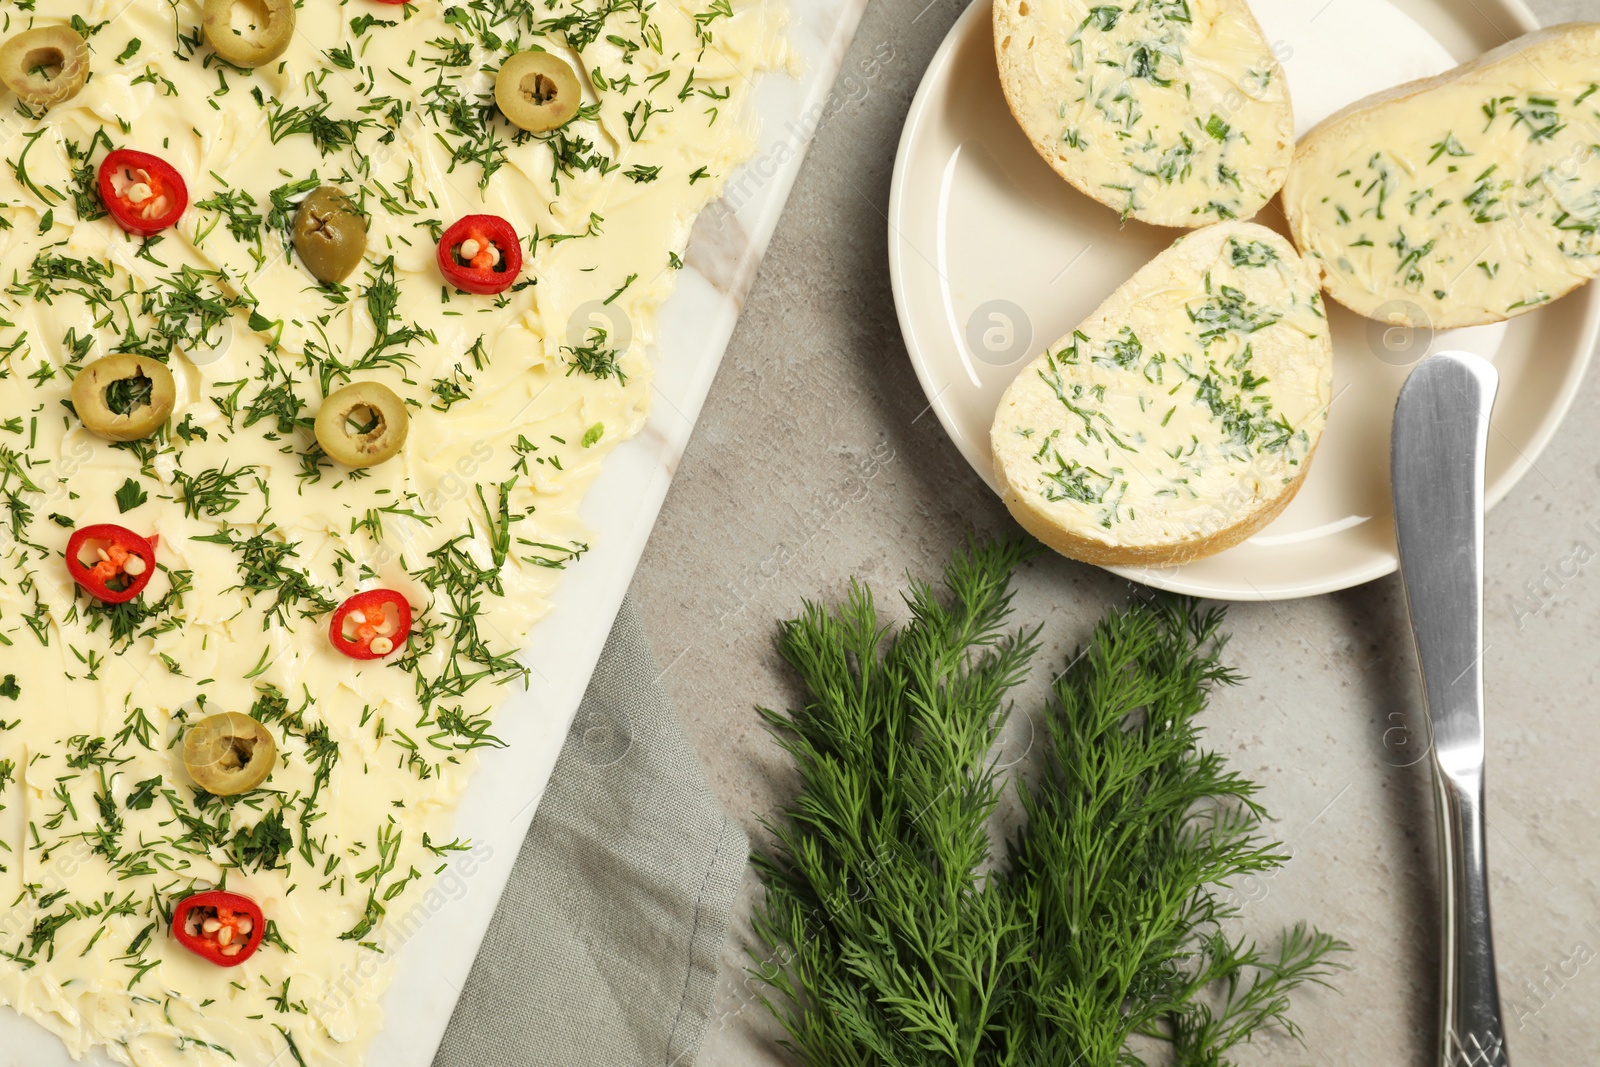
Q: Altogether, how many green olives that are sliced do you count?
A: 6